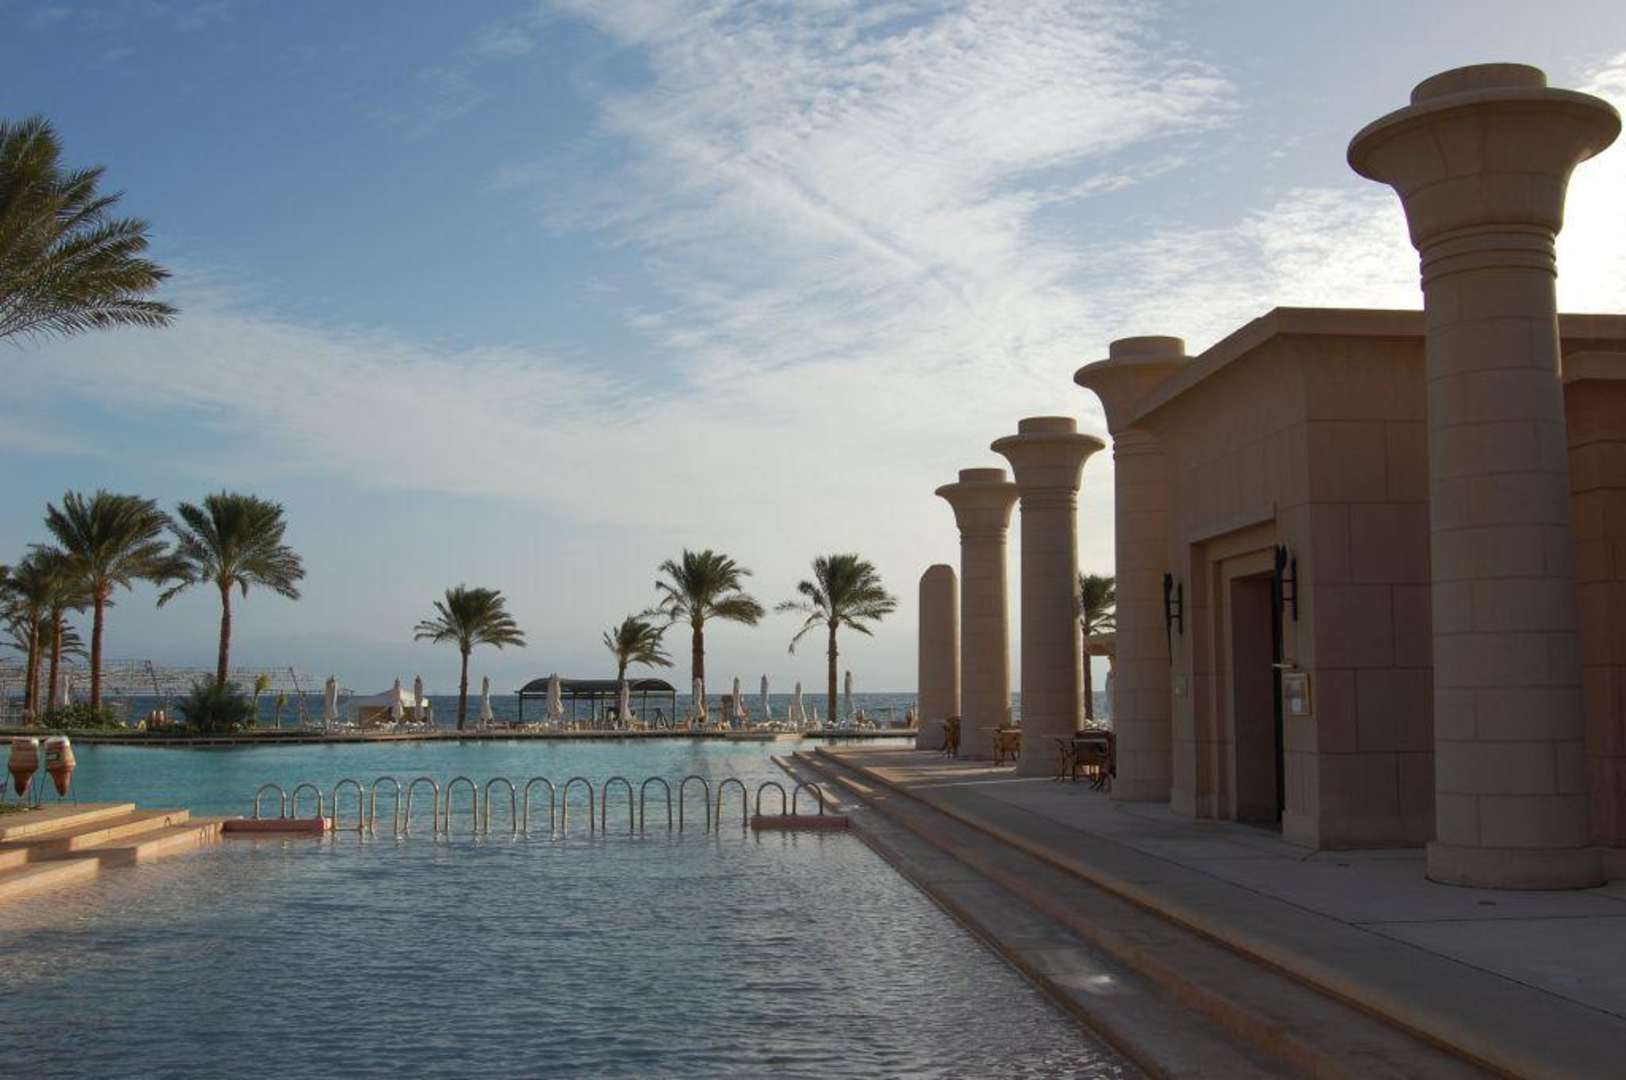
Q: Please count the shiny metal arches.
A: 15